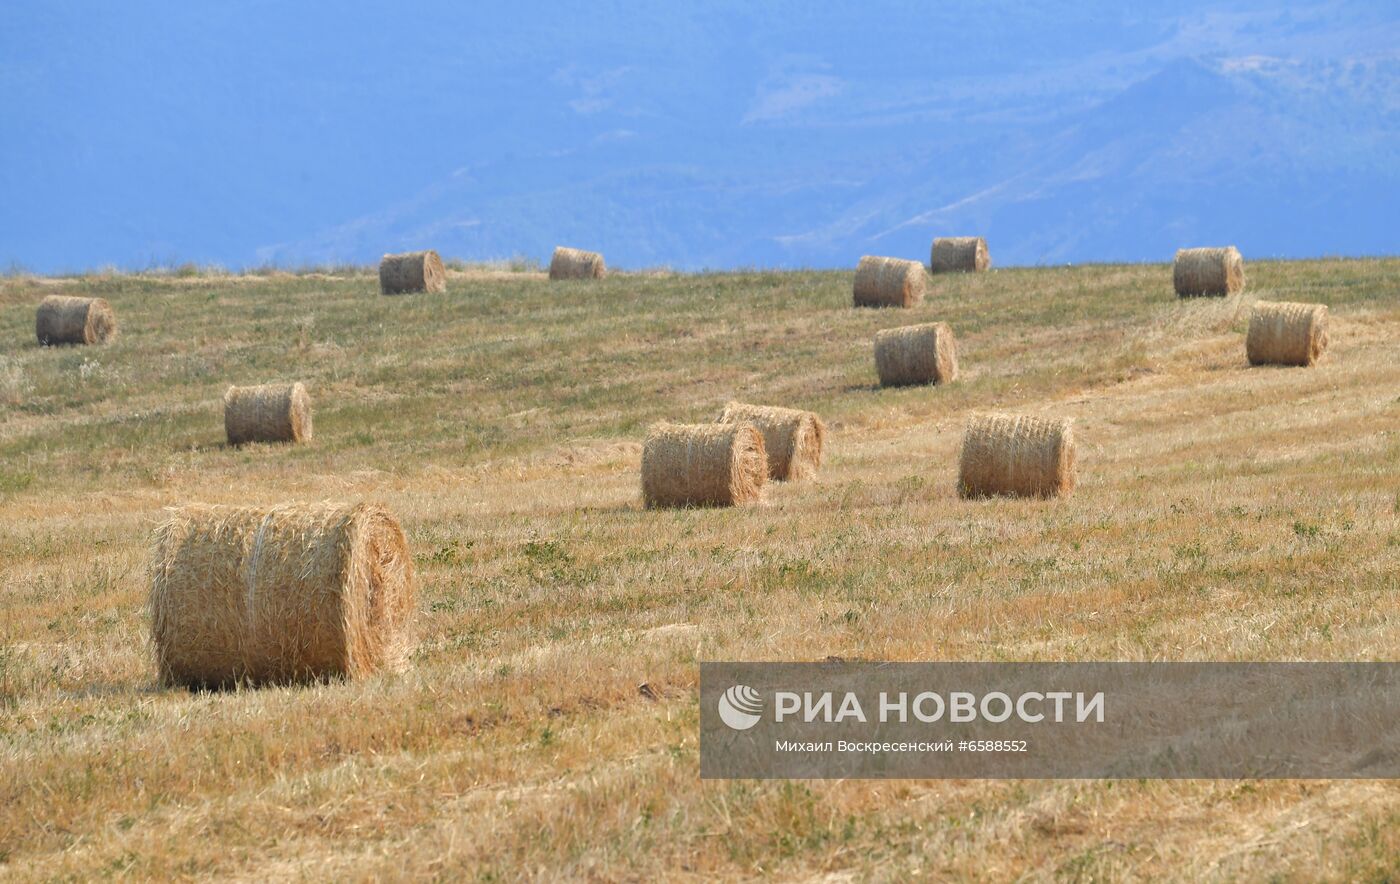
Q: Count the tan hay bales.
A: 13